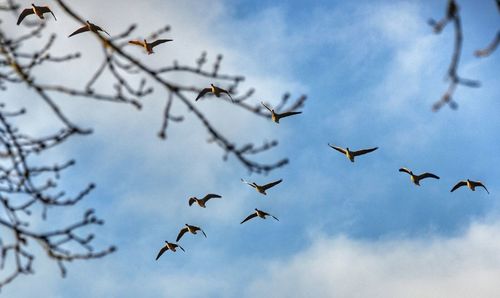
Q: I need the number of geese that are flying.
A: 13